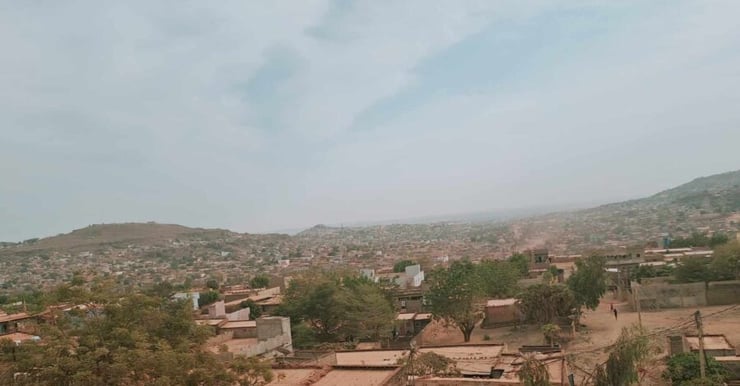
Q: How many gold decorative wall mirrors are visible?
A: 0